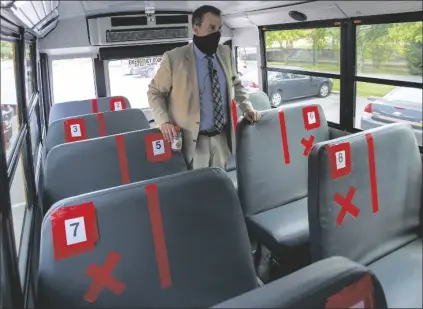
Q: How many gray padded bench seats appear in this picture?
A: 8